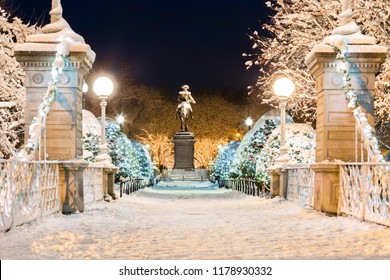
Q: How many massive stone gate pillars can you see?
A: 2